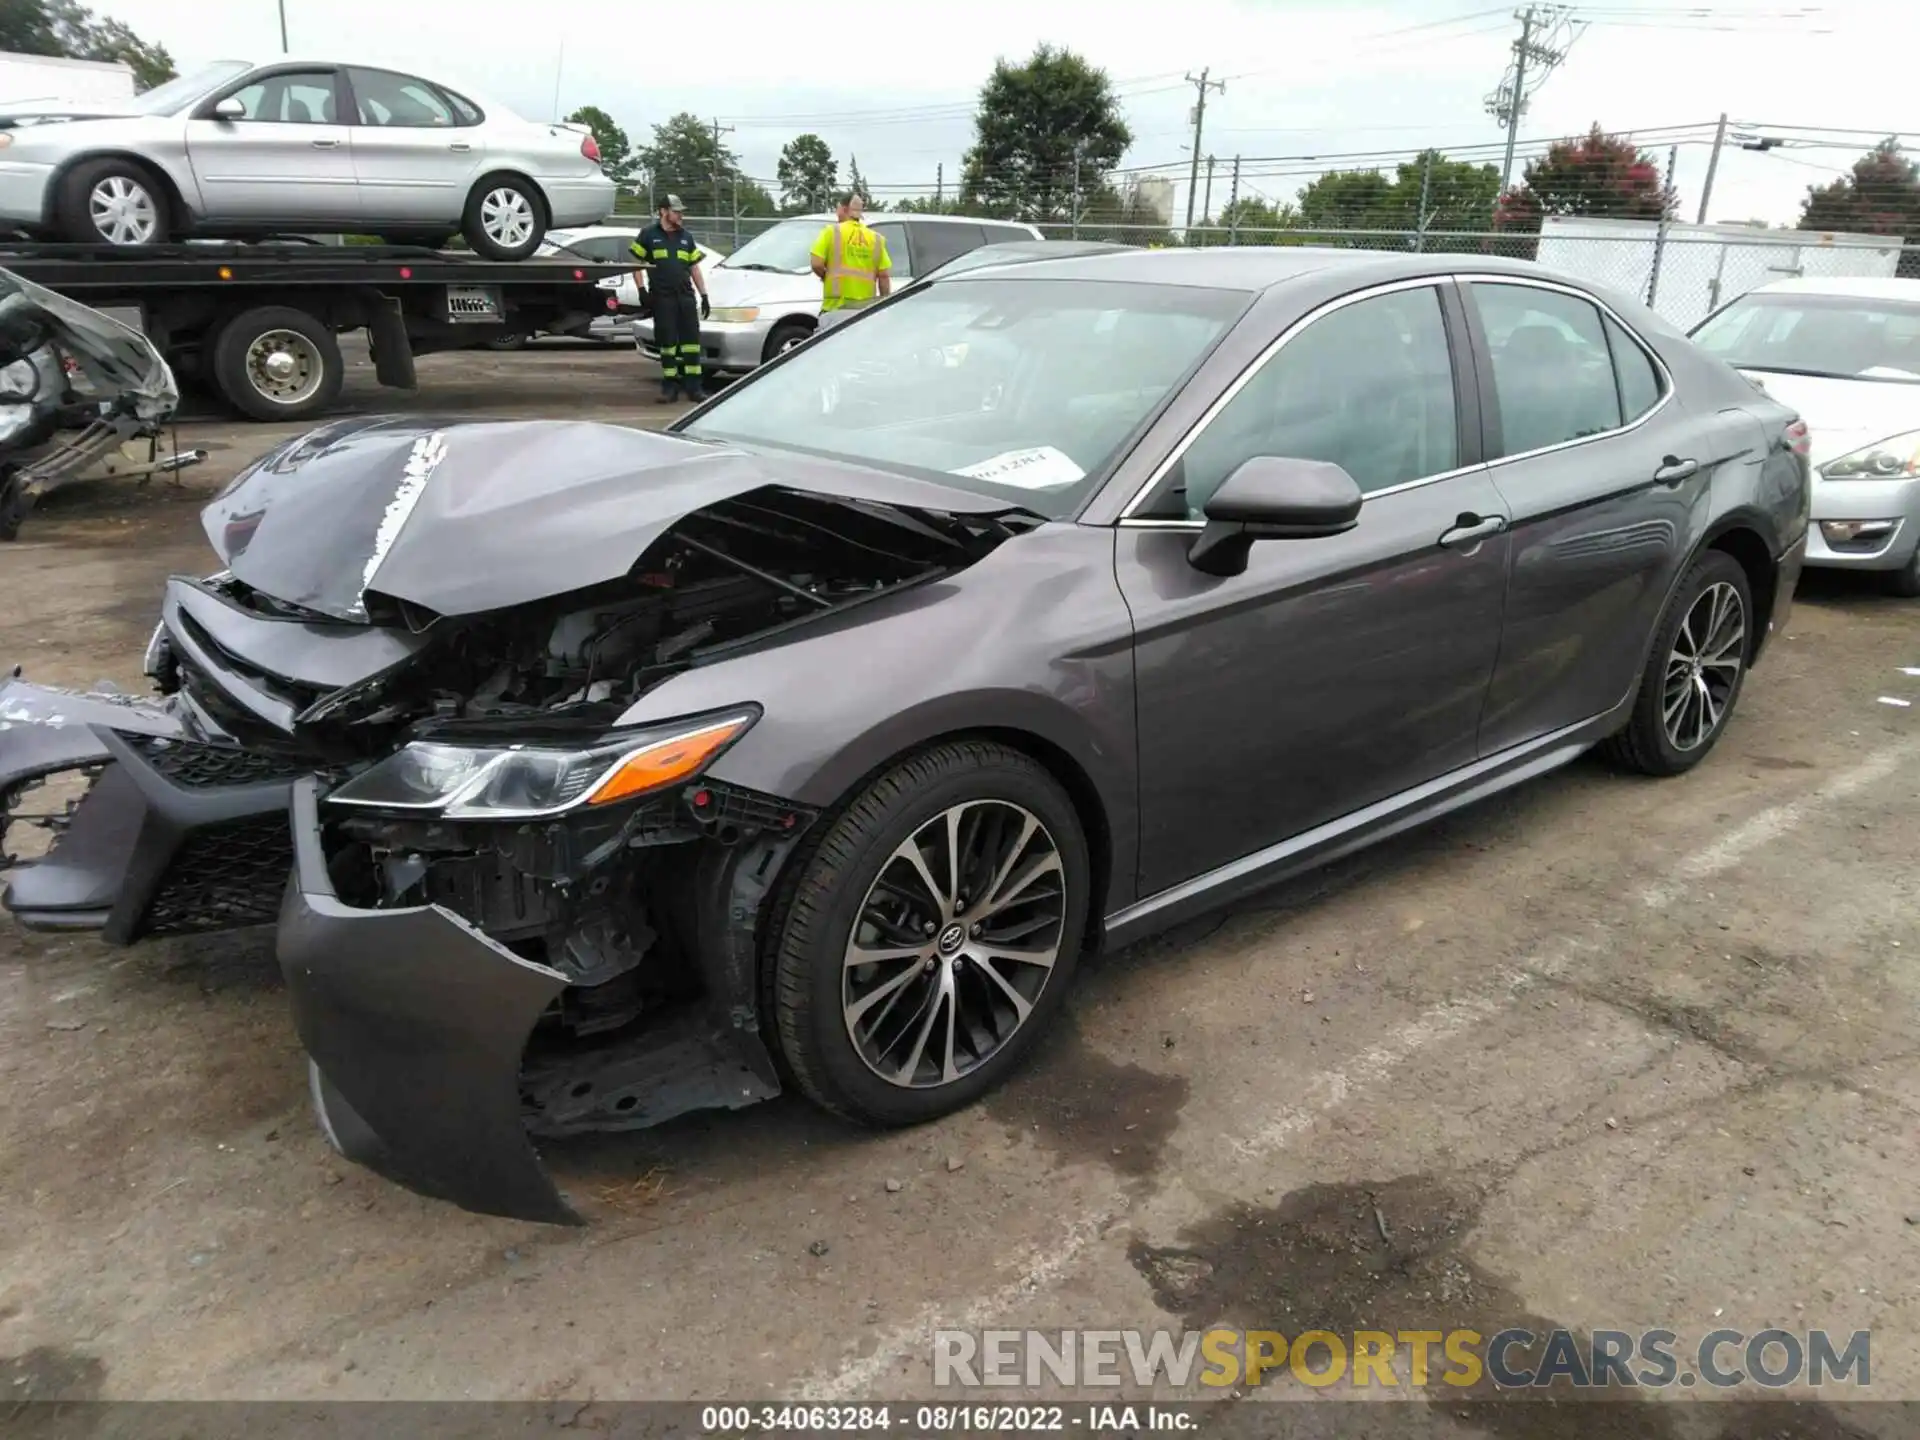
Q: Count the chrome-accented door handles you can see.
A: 2